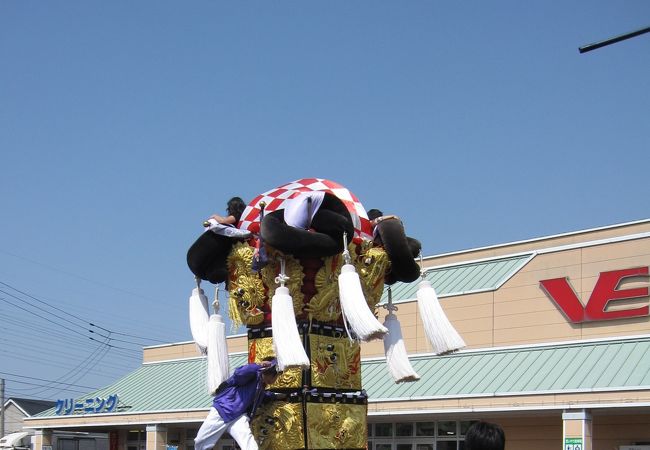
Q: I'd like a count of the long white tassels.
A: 6